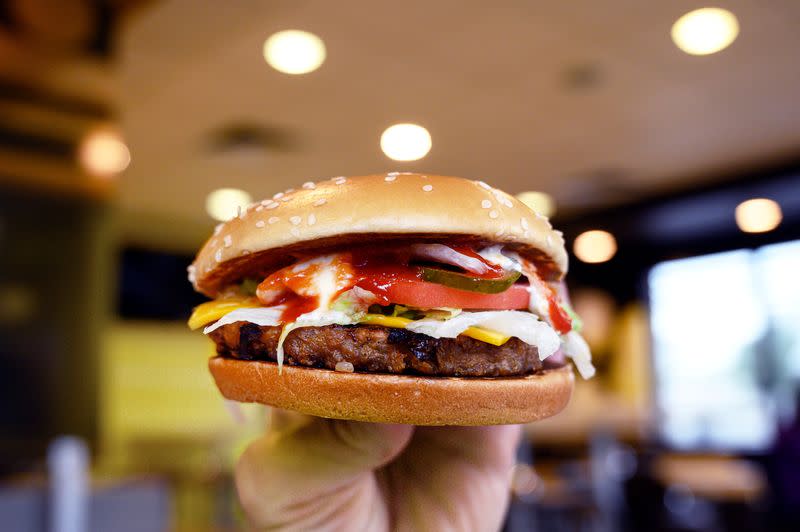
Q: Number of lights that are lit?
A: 8